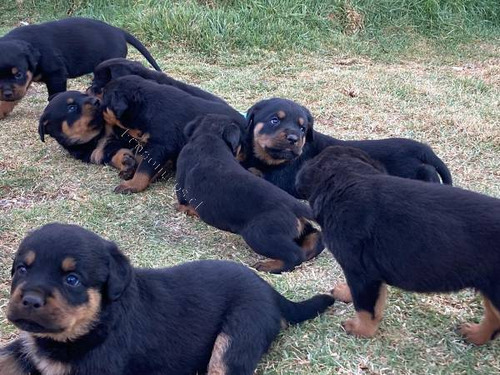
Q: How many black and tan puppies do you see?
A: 8